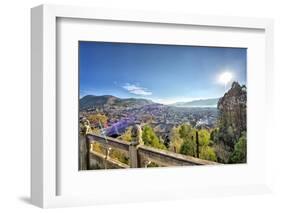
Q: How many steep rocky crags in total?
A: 1